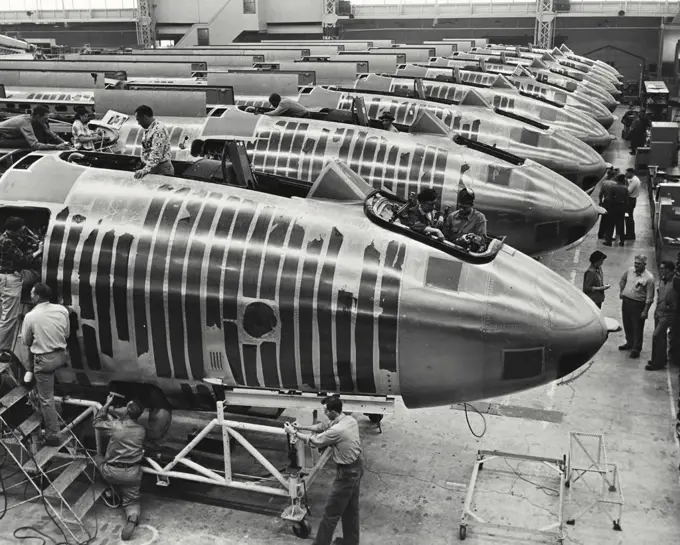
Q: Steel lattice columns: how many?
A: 3